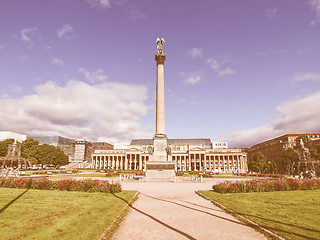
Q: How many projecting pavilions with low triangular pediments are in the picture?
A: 2